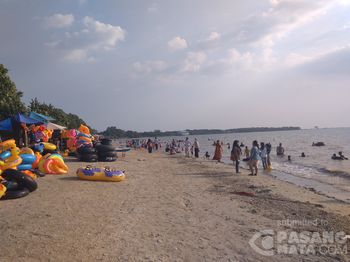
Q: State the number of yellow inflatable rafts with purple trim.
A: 1